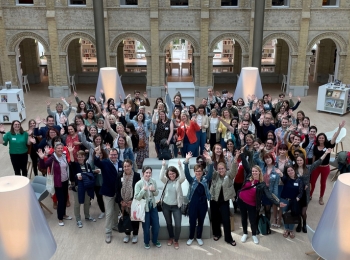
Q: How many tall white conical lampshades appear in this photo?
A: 4